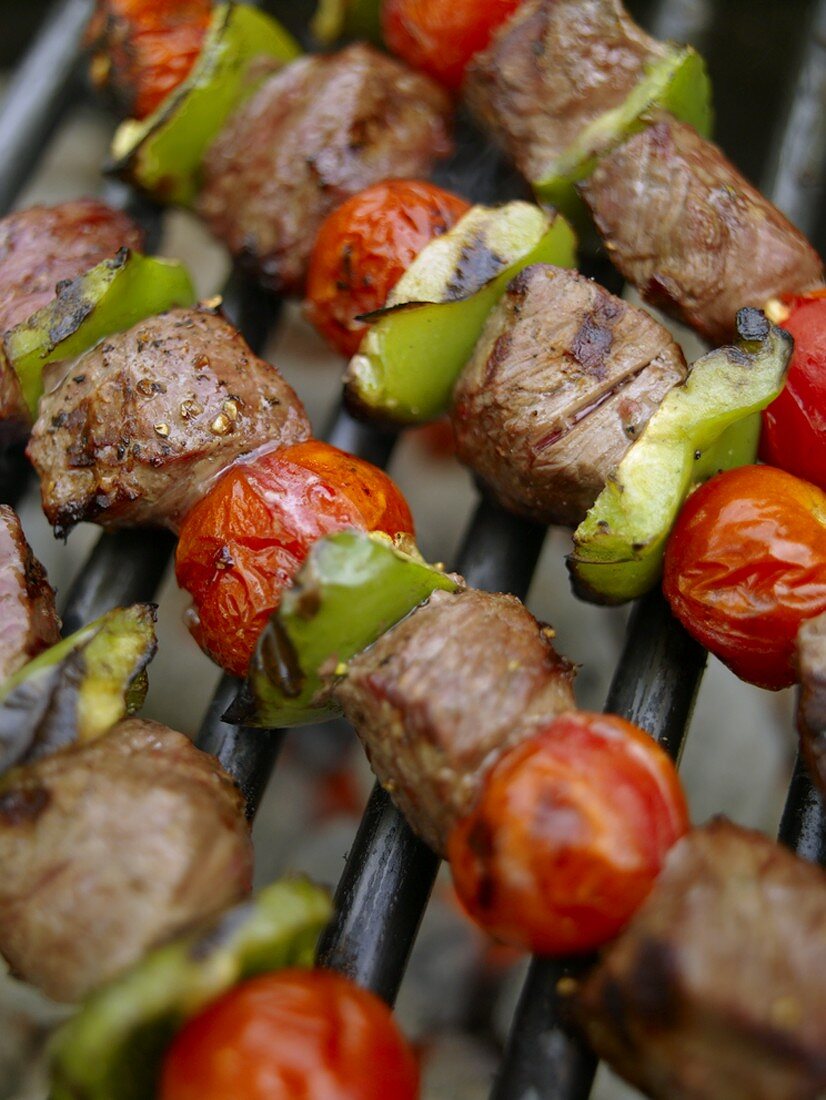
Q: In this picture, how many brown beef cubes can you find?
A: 11